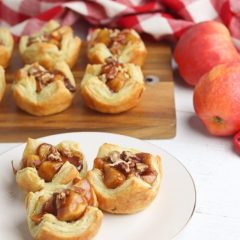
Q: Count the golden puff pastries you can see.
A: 9